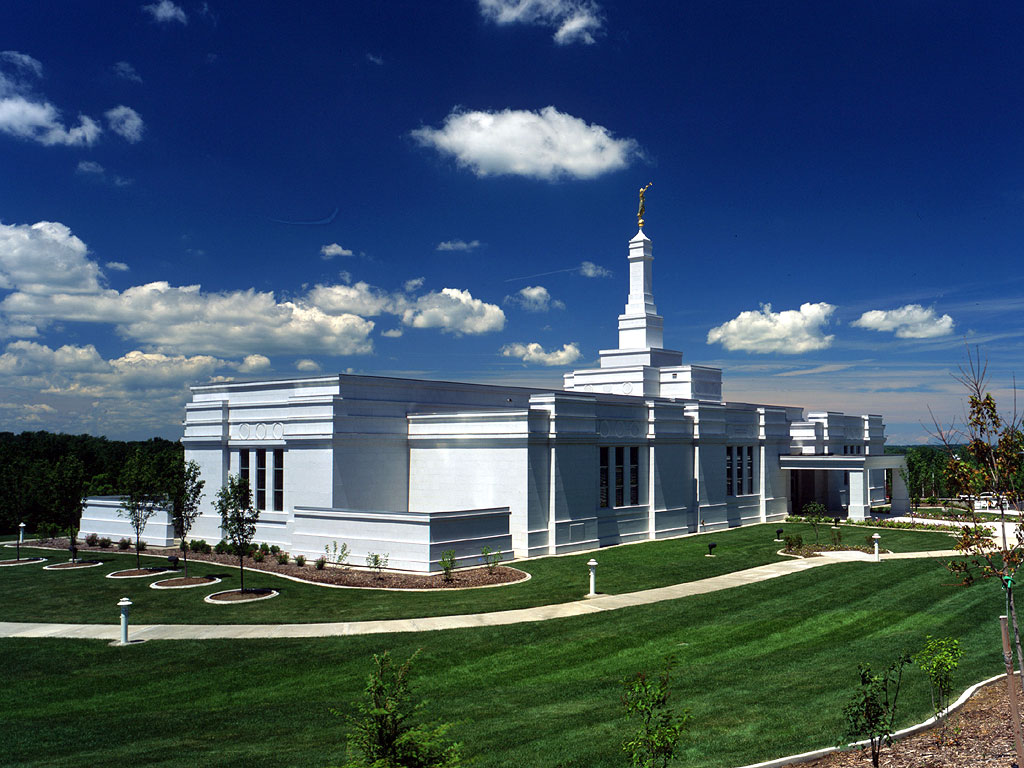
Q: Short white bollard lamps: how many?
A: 4